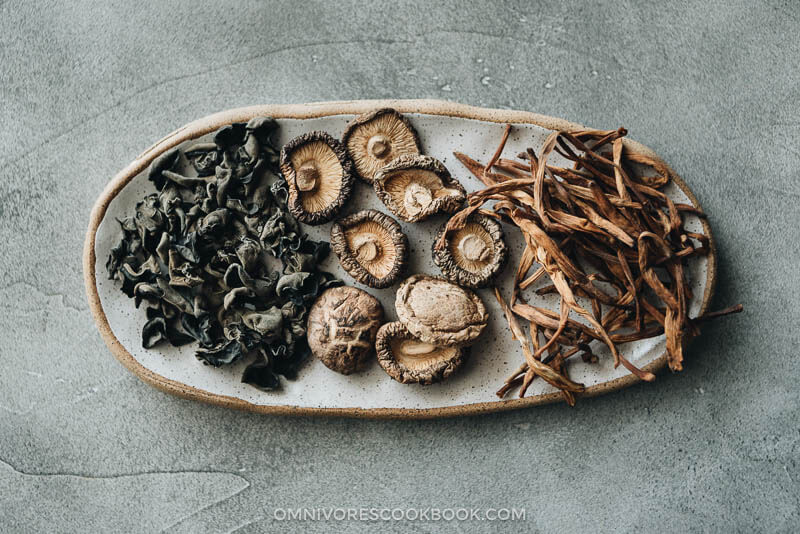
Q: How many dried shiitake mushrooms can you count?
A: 8